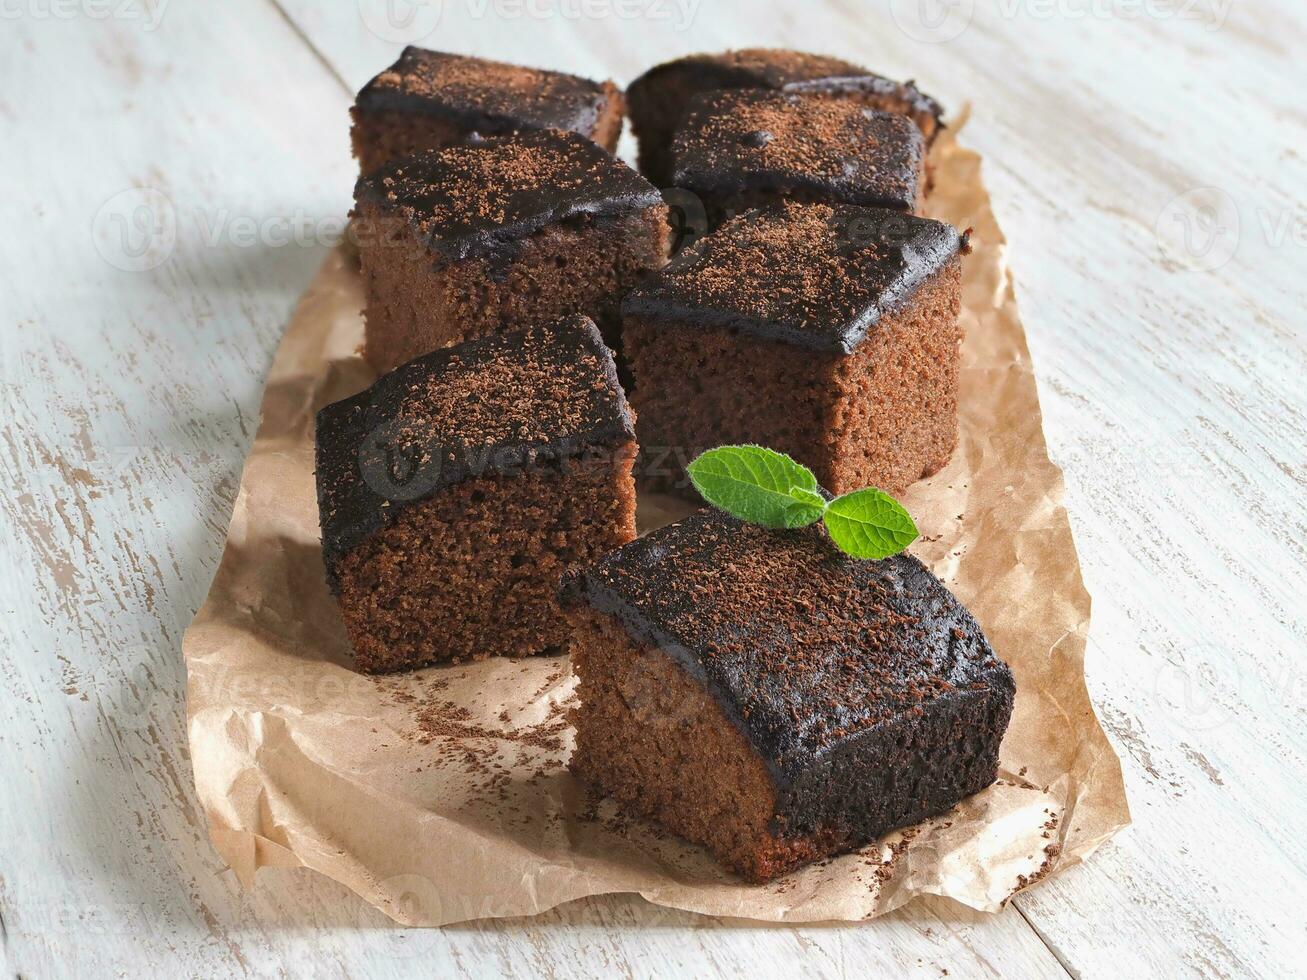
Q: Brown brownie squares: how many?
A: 7